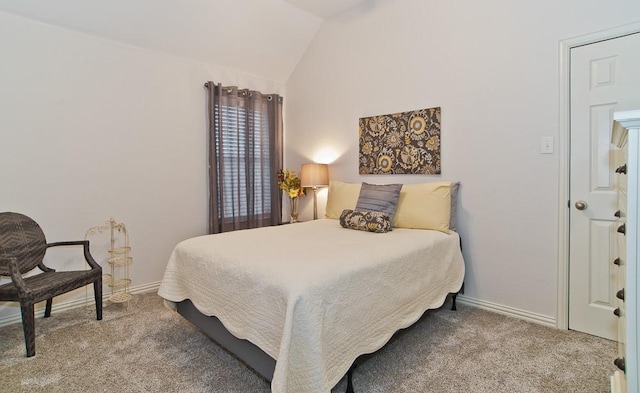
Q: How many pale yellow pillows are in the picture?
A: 2